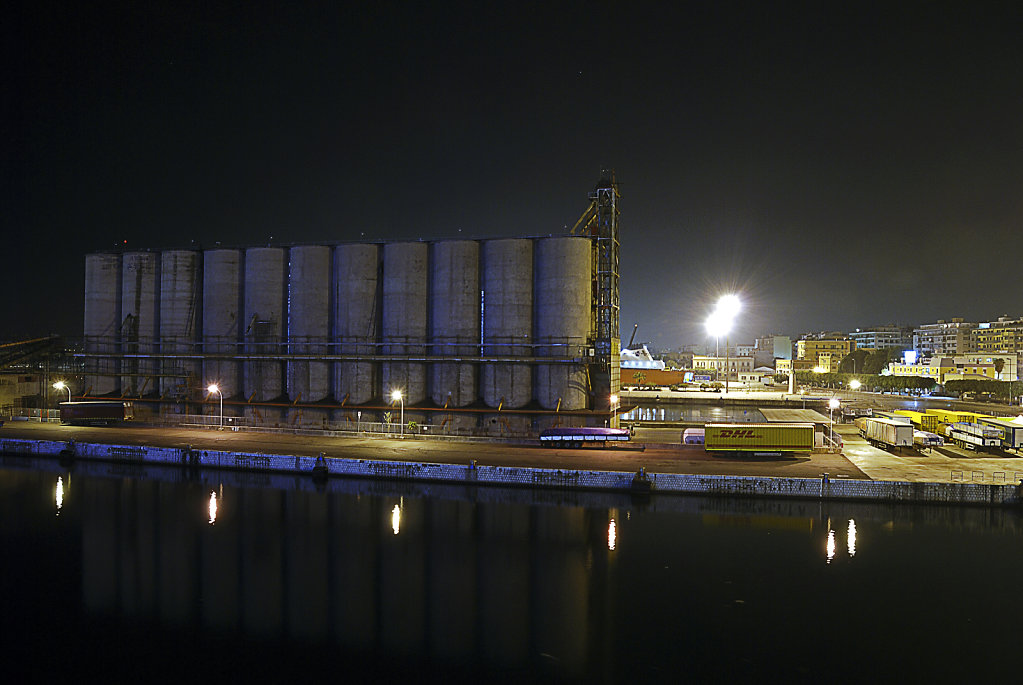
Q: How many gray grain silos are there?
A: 11